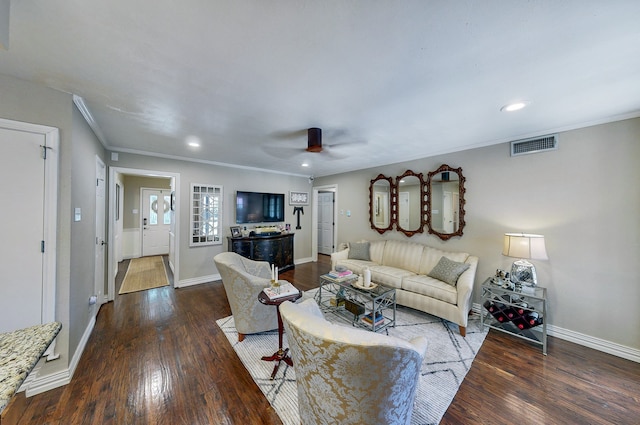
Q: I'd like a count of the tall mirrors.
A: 3